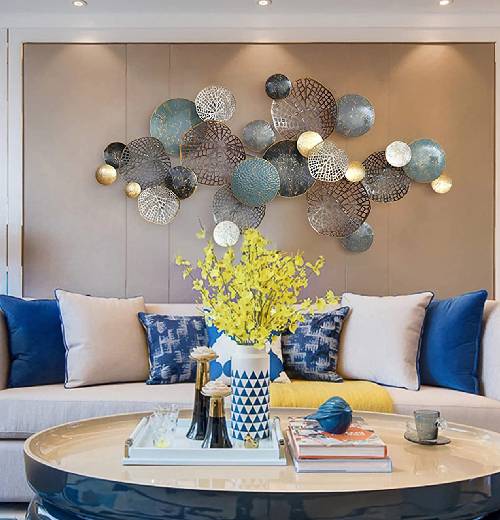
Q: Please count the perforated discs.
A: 9